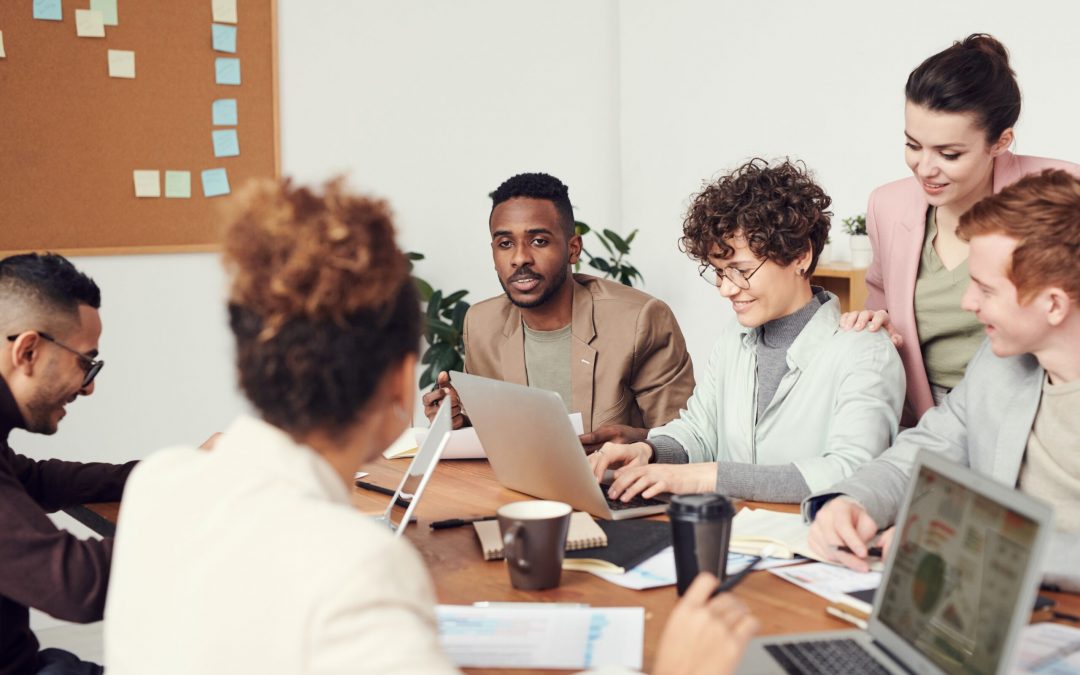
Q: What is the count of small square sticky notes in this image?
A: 13